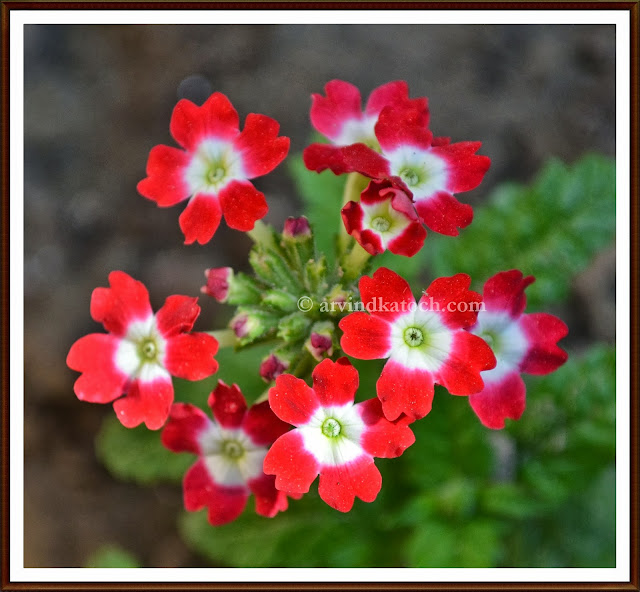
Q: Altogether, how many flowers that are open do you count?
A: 9